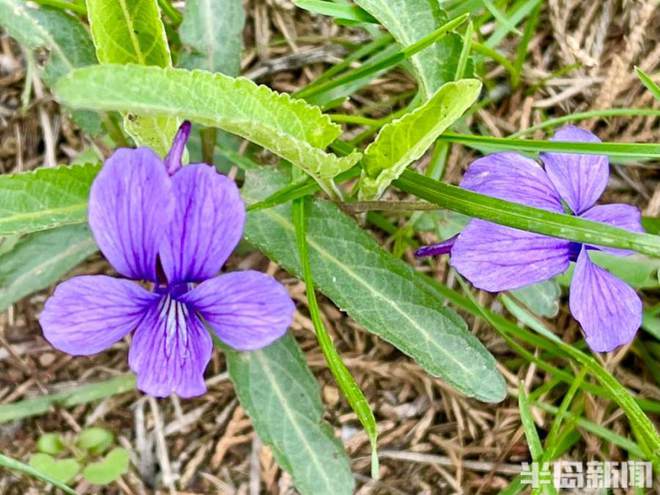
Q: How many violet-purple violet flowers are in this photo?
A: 2